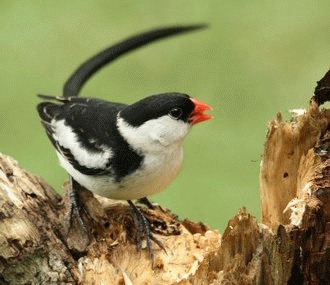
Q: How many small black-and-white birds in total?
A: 1